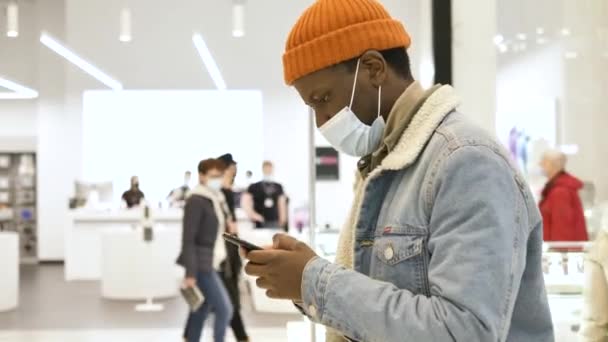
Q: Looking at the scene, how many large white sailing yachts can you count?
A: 0